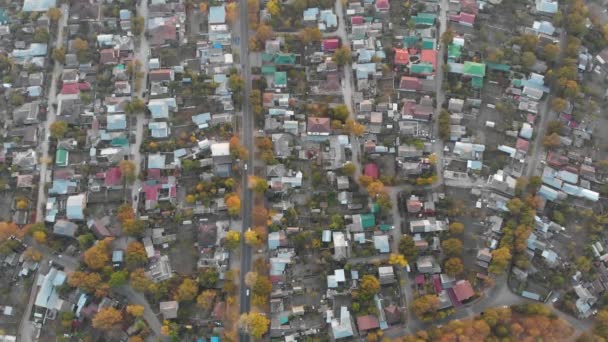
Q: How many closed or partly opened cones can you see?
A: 0